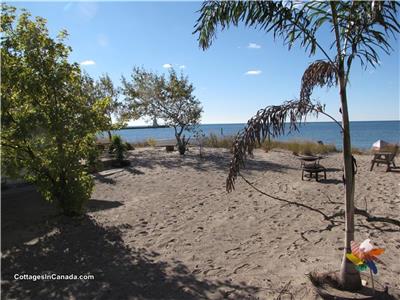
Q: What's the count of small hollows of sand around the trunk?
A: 1